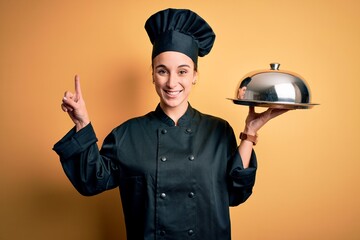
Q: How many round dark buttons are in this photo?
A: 8